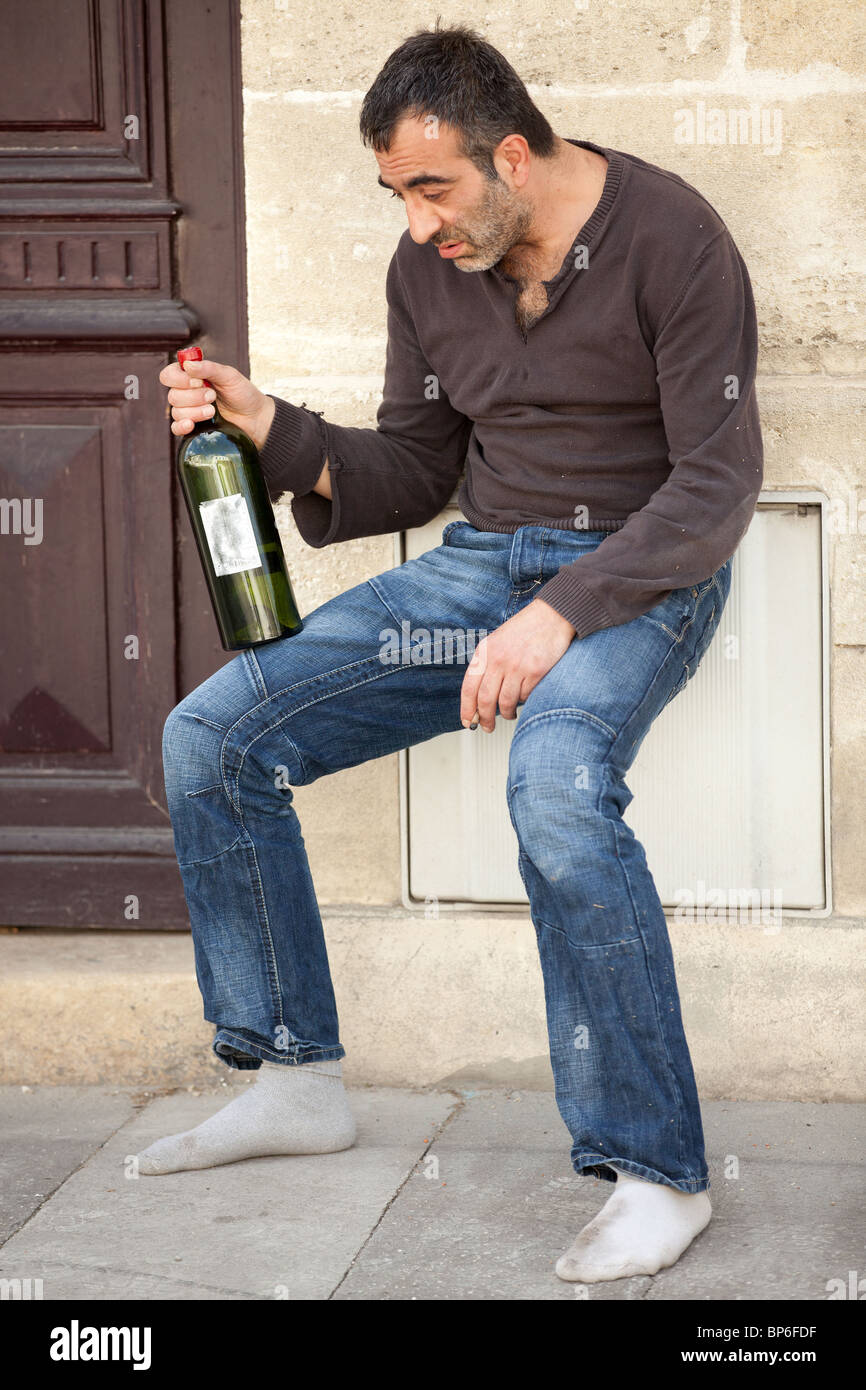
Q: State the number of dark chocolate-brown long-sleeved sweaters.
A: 1